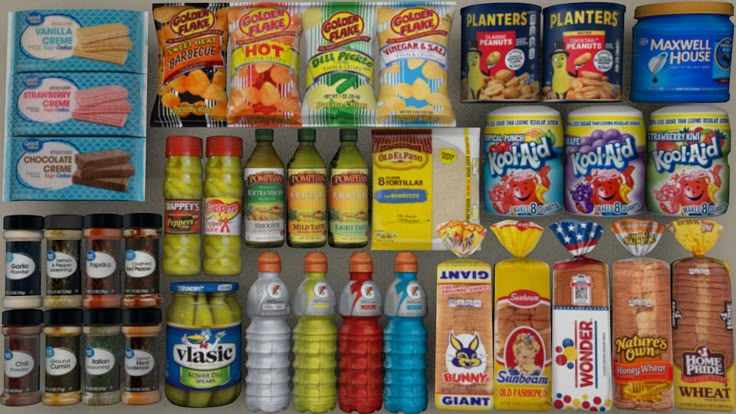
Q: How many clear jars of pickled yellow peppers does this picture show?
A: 2